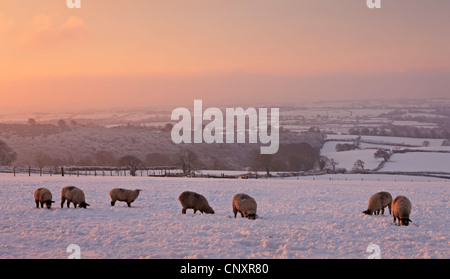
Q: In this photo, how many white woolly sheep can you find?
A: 7